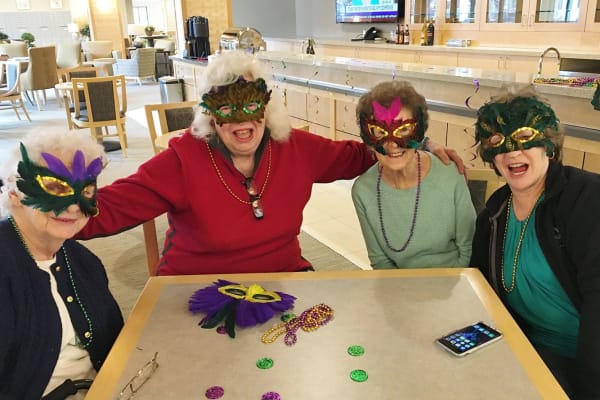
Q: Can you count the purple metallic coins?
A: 3